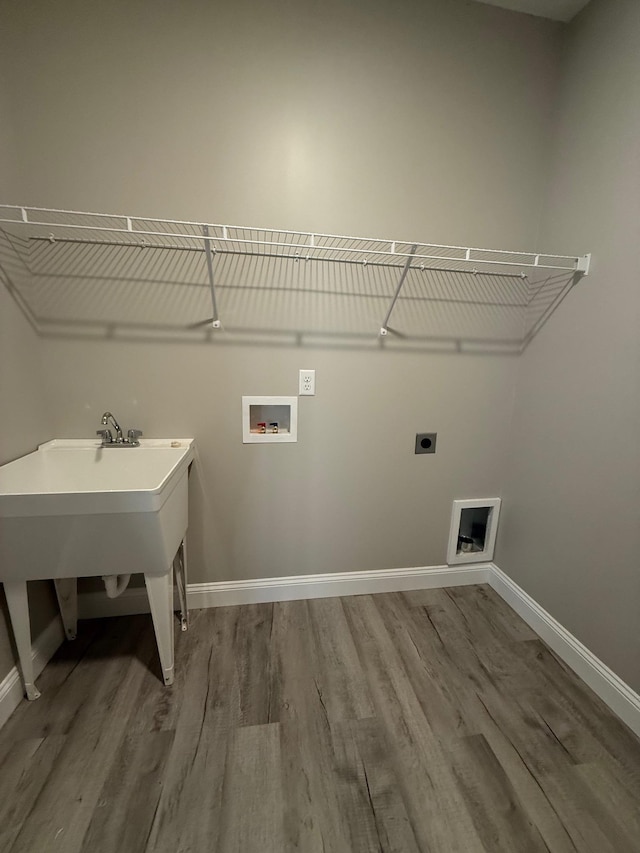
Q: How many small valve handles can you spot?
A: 2